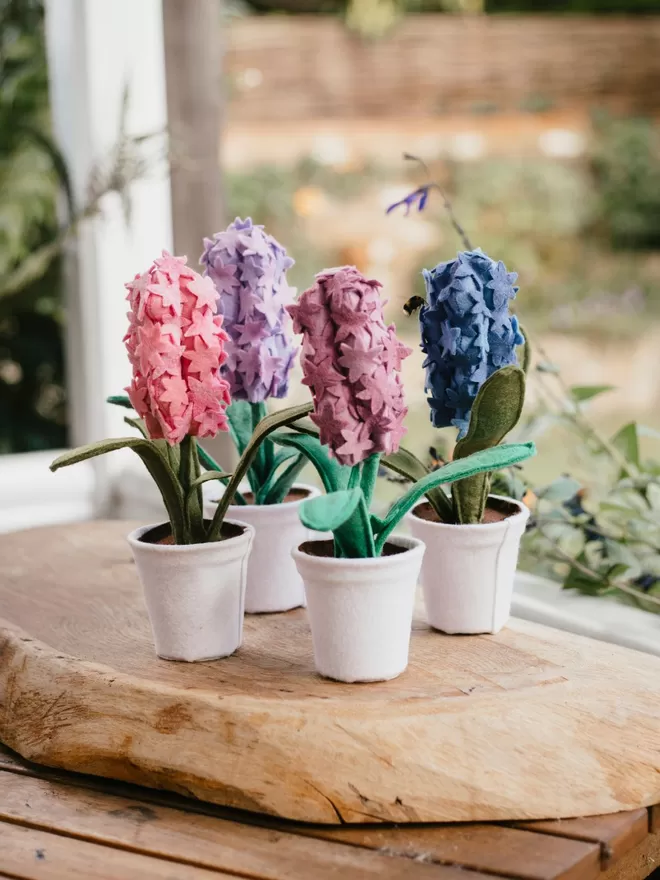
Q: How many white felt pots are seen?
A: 4